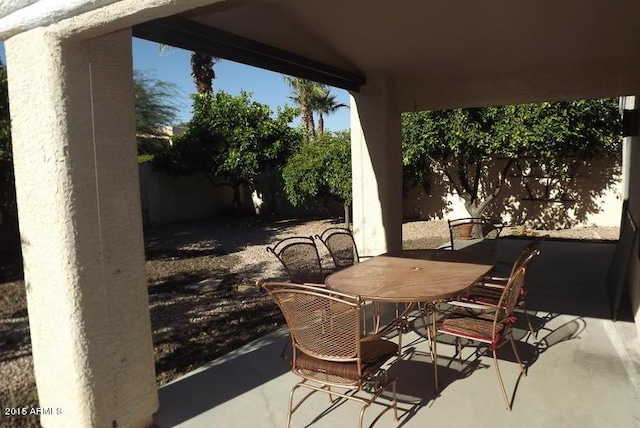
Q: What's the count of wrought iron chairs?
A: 6